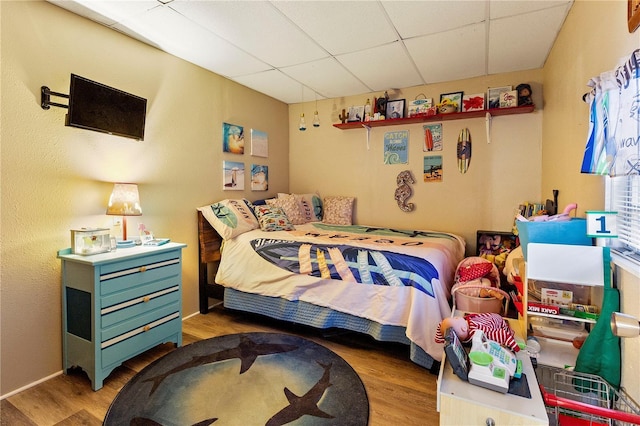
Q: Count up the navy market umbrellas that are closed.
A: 0